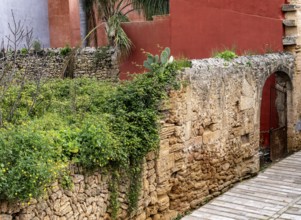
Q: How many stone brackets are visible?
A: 3